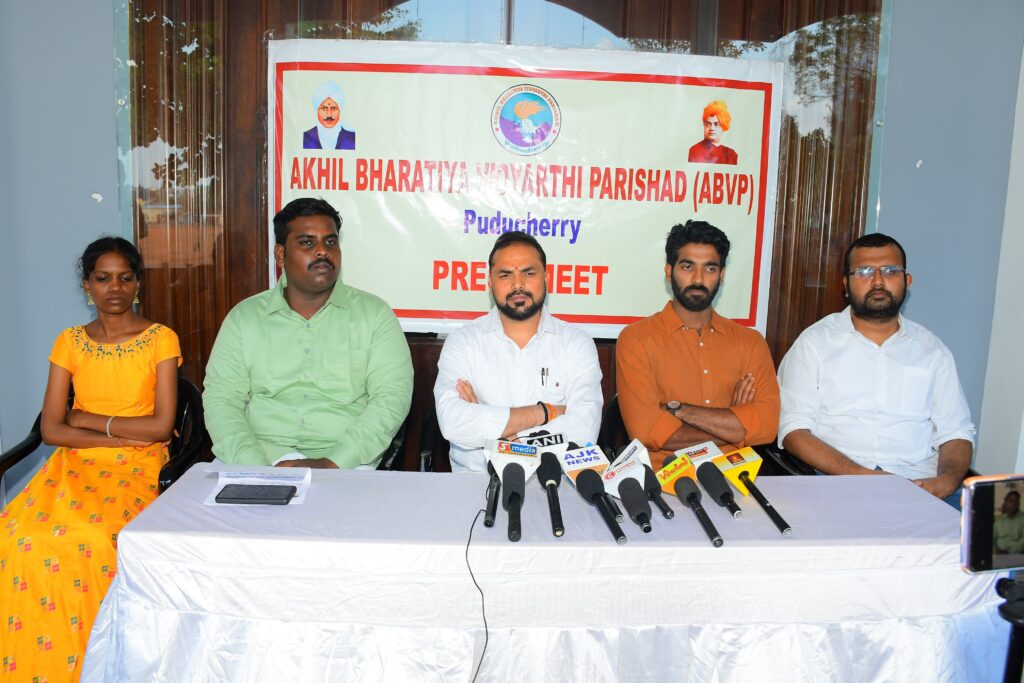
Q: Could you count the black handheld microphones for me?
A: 10